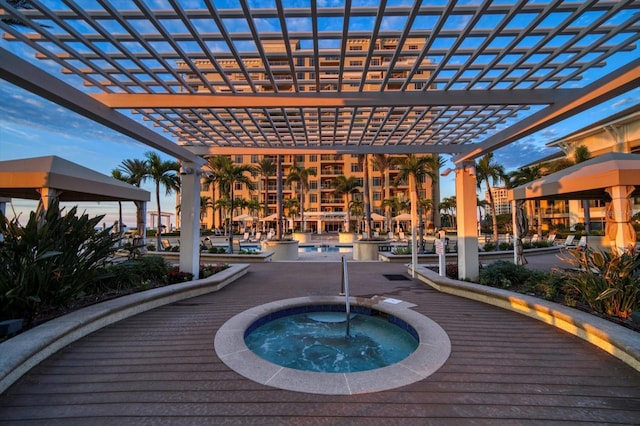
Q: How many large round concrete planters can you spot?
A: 4